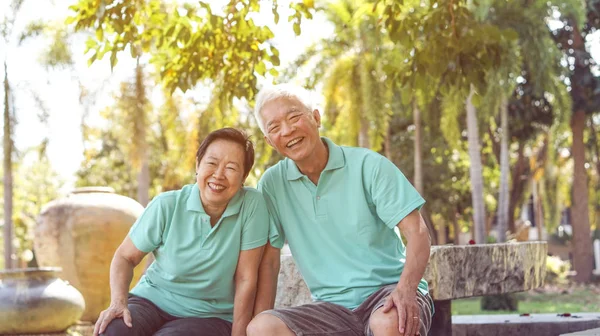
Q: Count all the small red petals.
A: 3